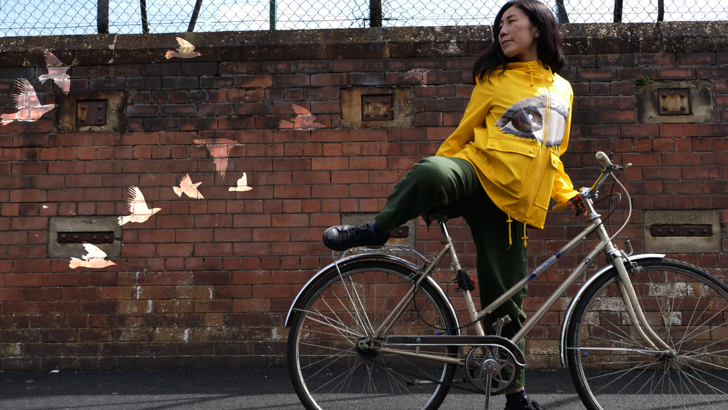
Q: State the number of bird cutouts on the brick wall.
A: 9